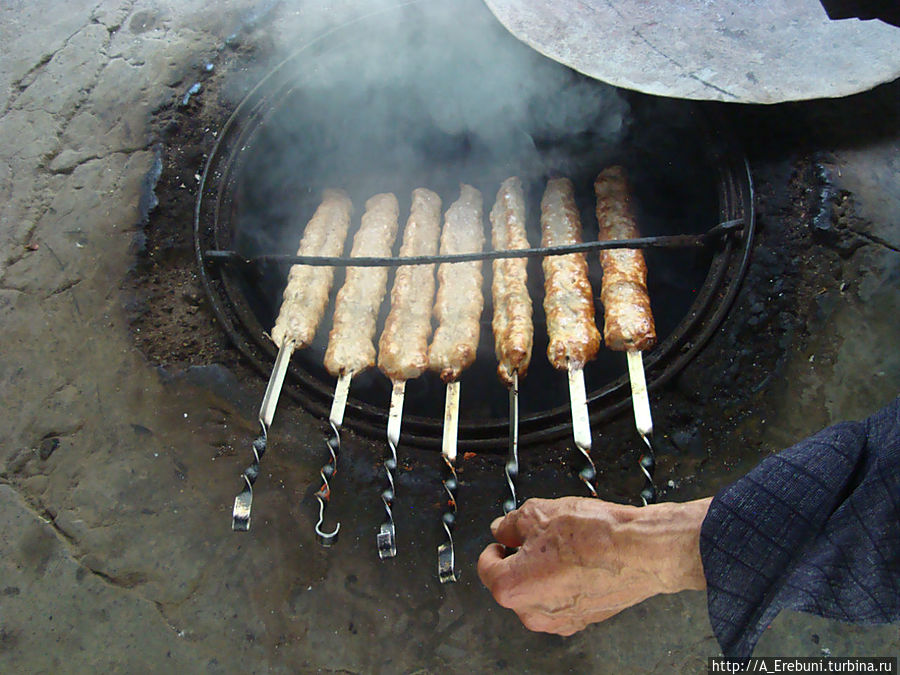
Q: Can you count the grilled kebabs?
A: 7